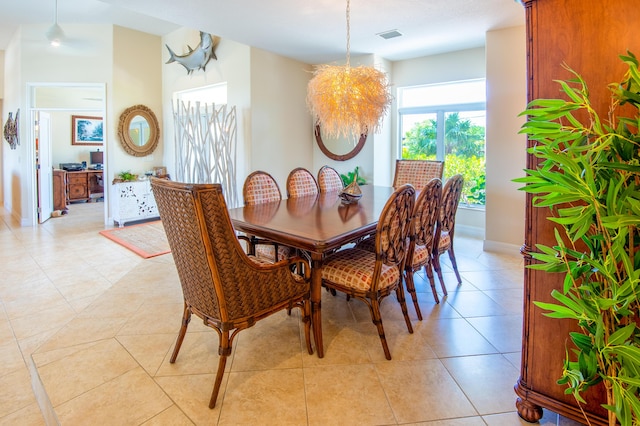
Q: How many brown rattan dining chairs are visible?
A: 8